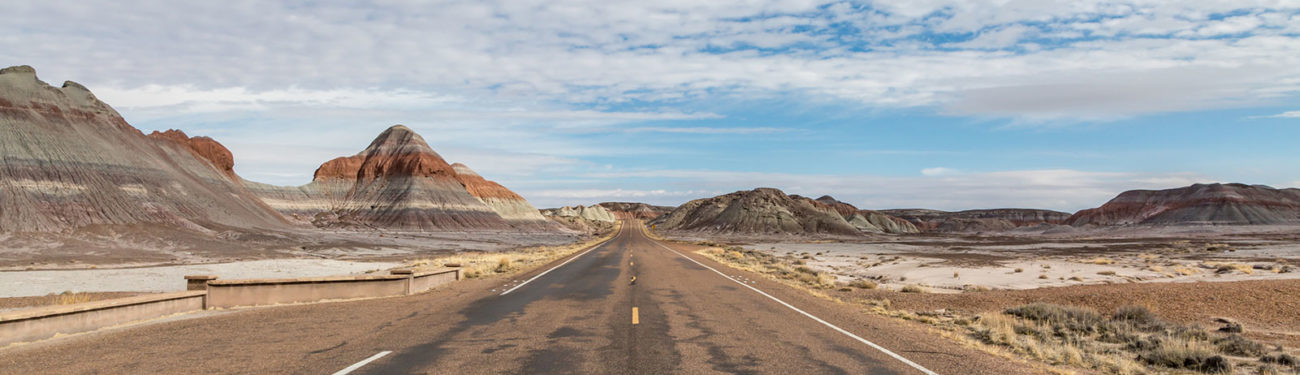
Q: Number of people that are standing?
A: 0